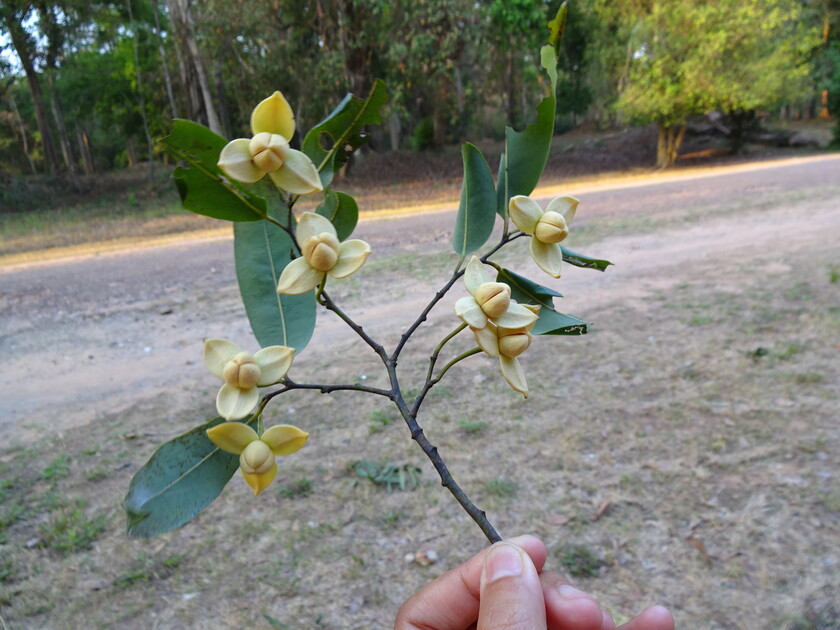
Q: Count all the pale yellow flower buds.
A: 7